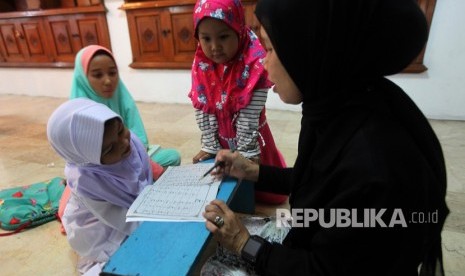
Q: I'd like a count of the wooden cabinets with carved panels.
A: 2